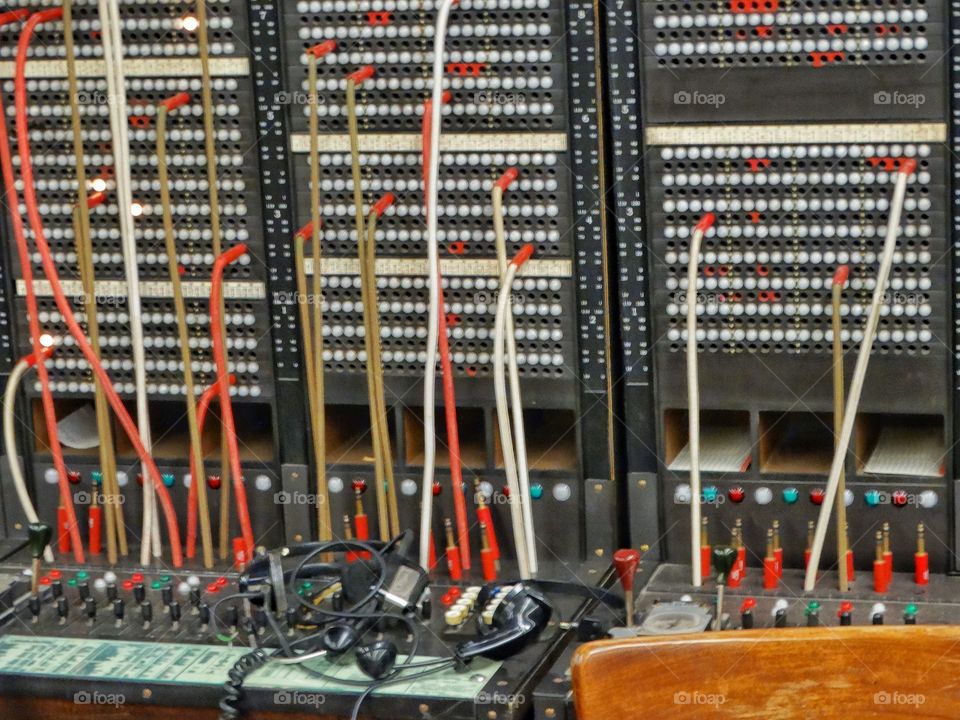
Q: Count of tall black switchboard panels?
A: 3